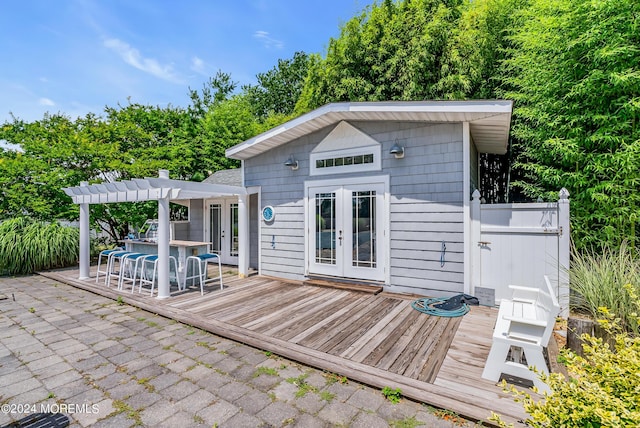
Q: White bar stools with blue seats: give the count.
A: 5